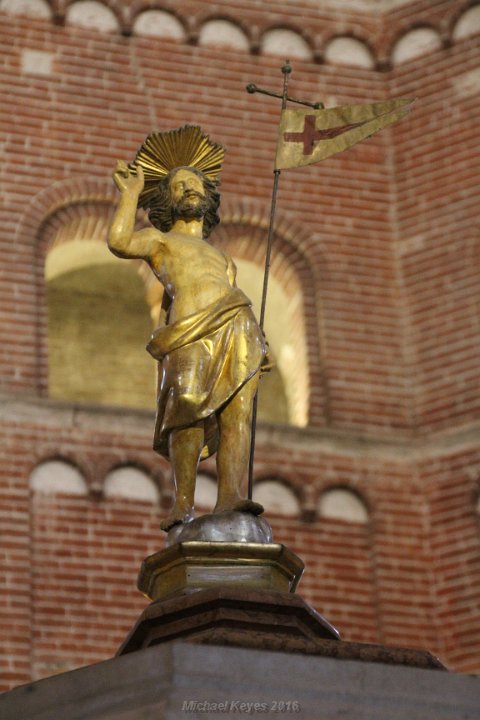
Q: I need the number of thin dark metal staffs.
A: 1